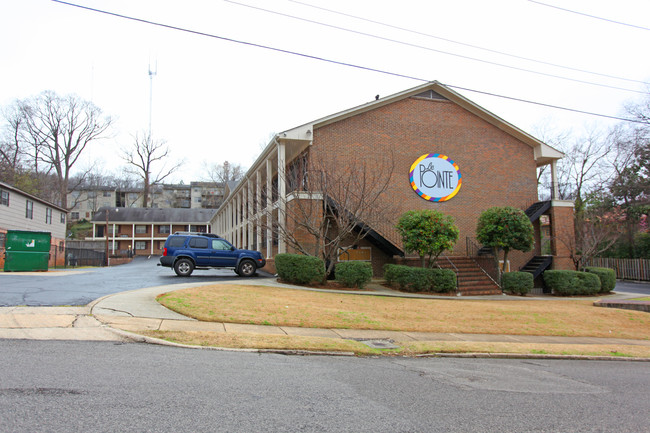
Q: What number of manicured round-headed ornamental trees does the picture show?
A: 2